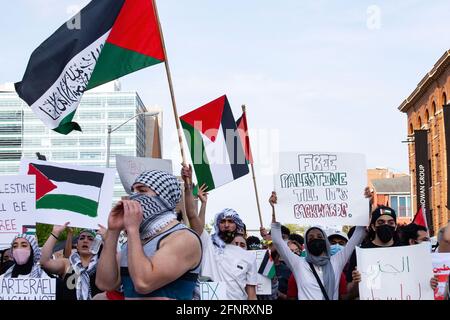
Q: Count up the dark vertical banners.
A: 2